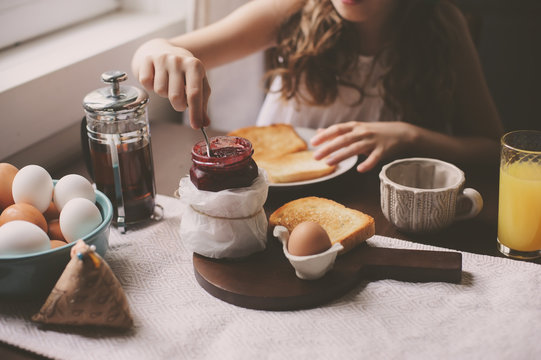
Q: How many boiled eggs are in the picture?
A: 1